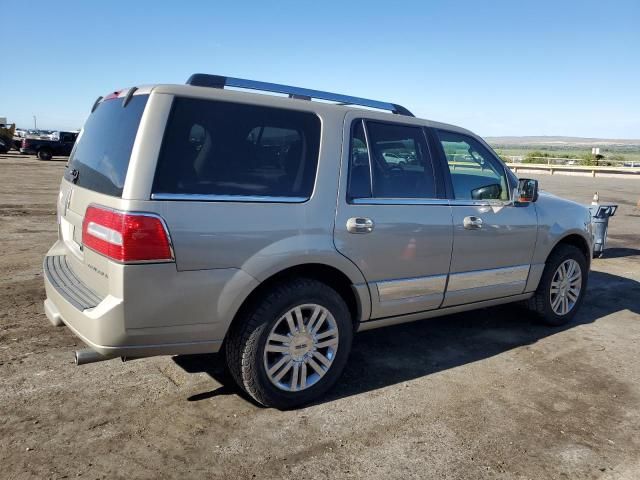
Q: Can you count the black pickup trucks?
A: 1